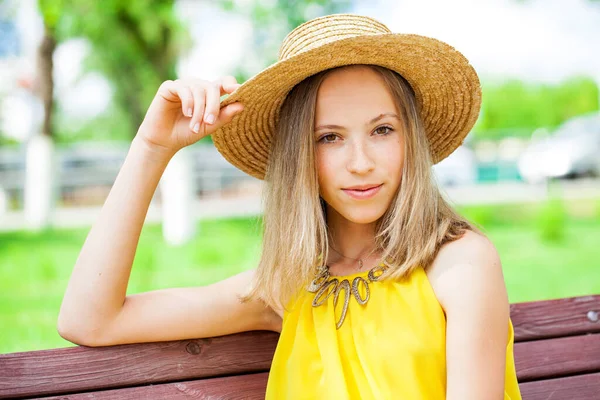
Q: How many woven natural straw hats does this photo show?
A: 1